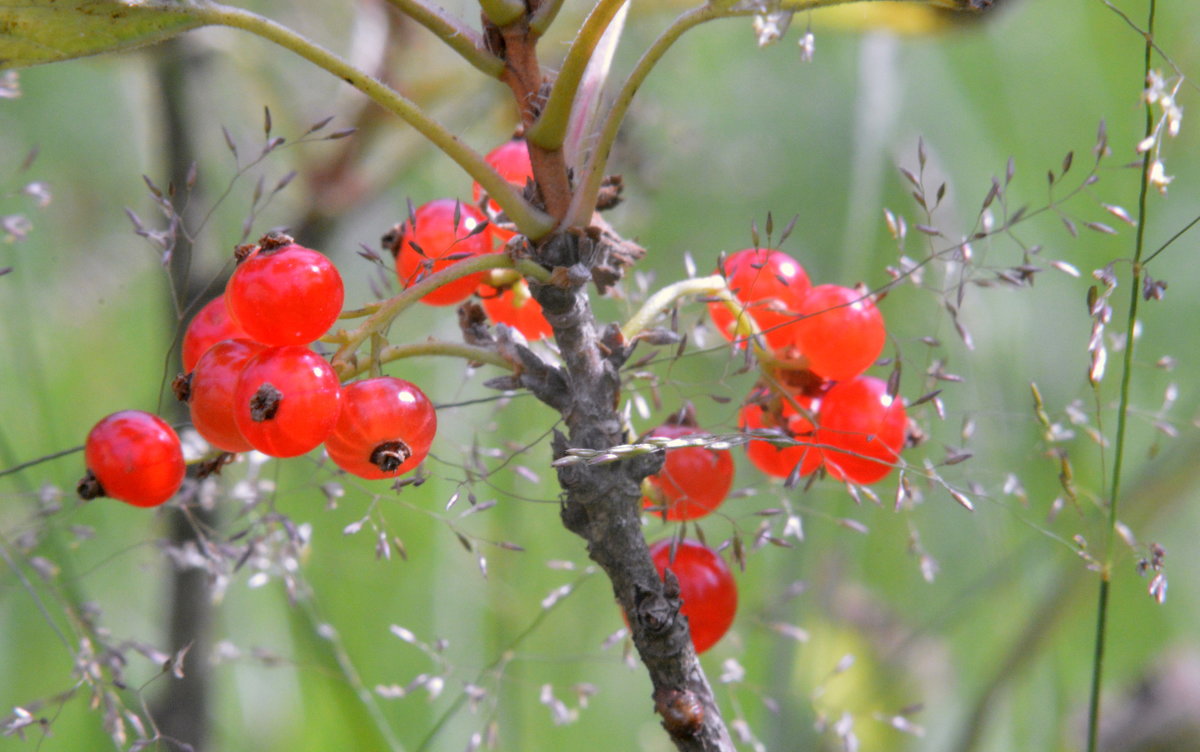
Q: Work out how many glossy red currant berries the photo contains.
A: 15